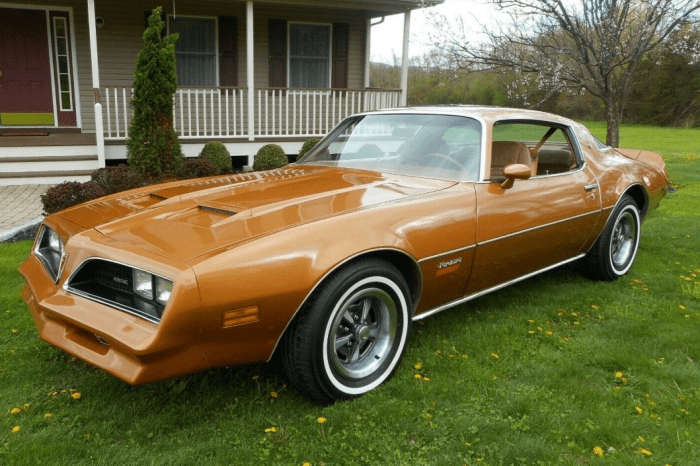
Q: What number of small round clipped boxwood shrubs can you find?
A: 3